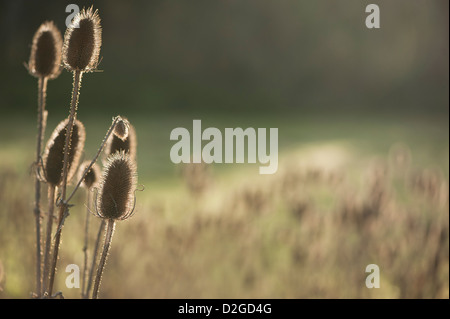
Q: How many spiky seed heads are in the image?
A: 7